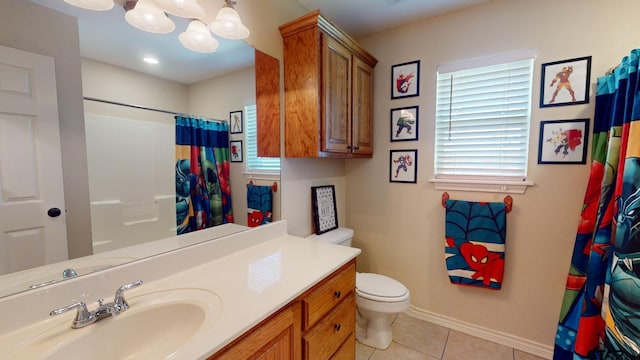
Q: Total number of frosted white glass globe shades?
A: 5